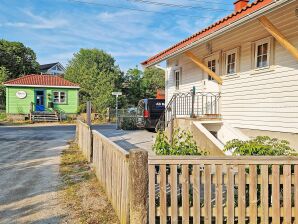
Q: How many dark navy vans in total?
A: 1